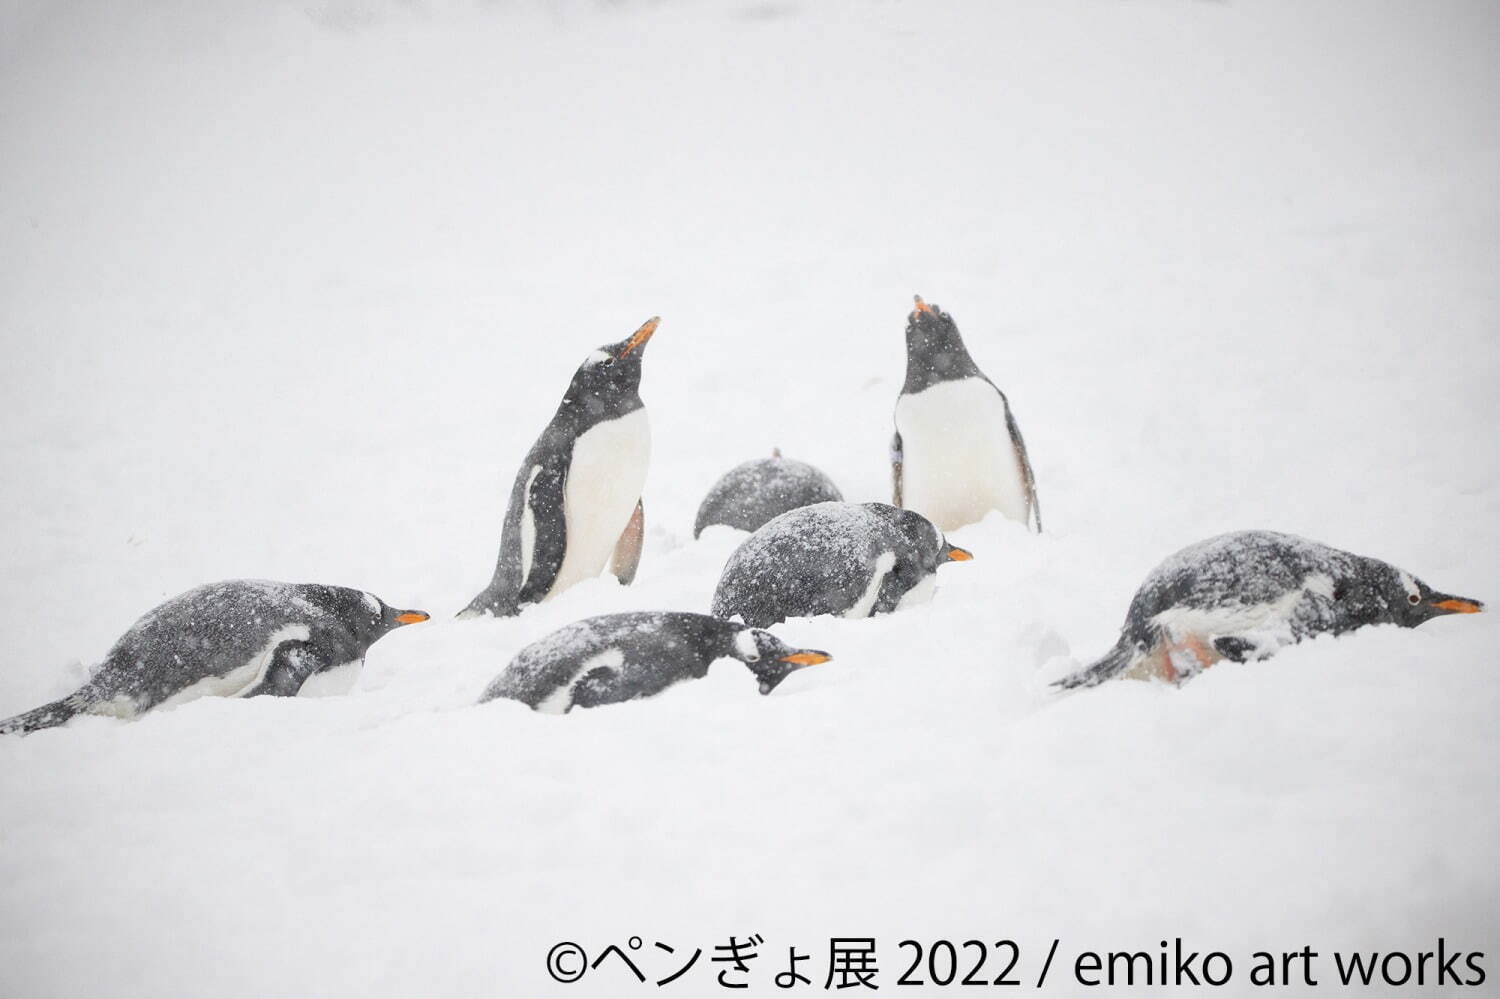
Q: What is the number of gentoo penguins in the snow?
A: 7